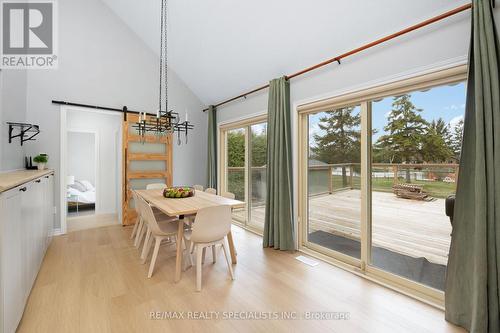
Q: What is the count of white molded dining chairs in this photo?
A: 8